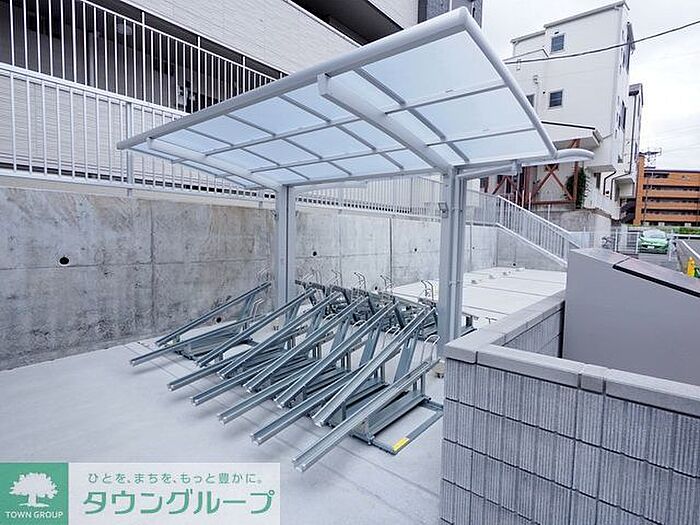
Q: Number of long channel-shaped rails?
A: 12